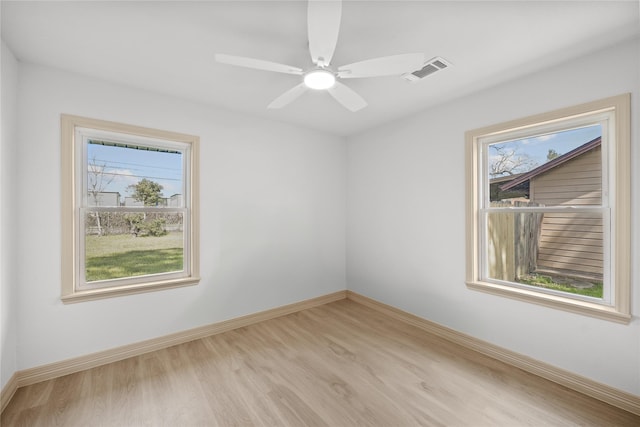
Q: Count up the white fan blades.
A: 5